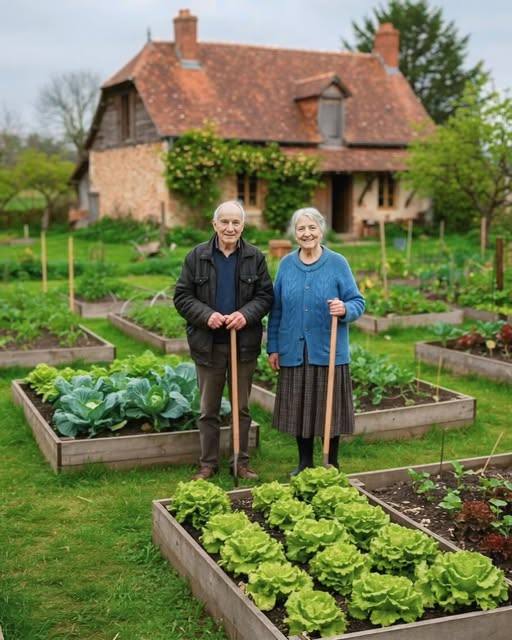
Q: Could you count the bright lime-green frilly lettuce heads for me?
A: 15